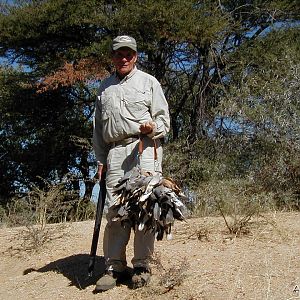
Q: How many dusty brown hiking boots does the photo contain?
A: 2